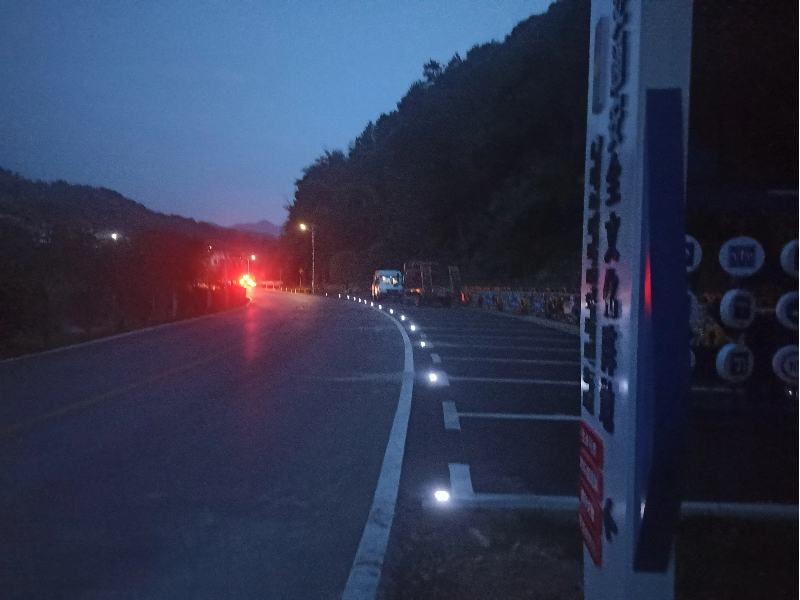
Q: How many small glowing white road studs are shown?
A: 14